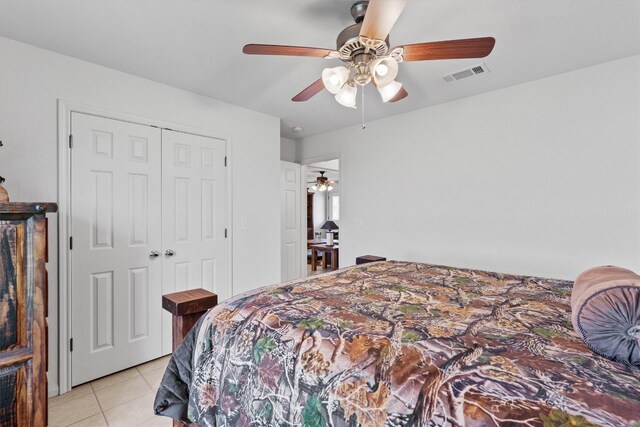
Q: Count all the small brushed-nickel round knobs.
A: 2